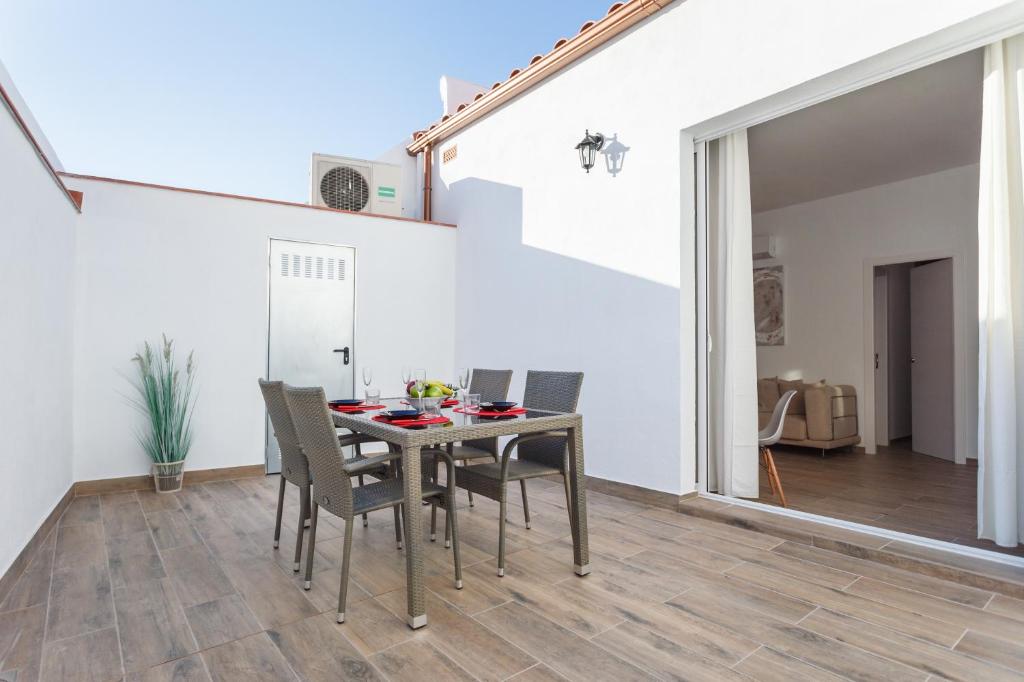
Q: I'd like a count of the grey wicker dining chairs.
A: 4